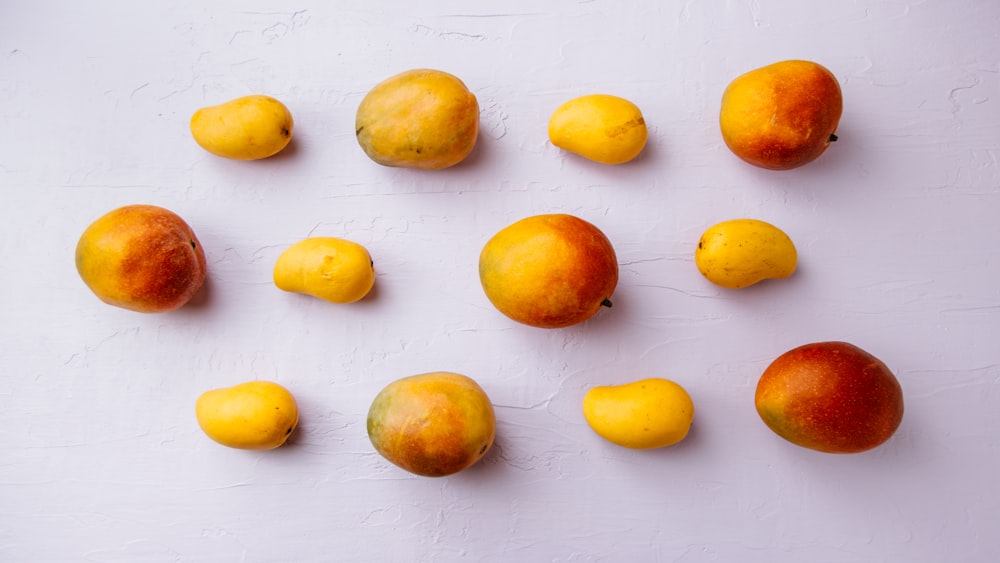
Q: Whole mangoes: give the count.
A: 12